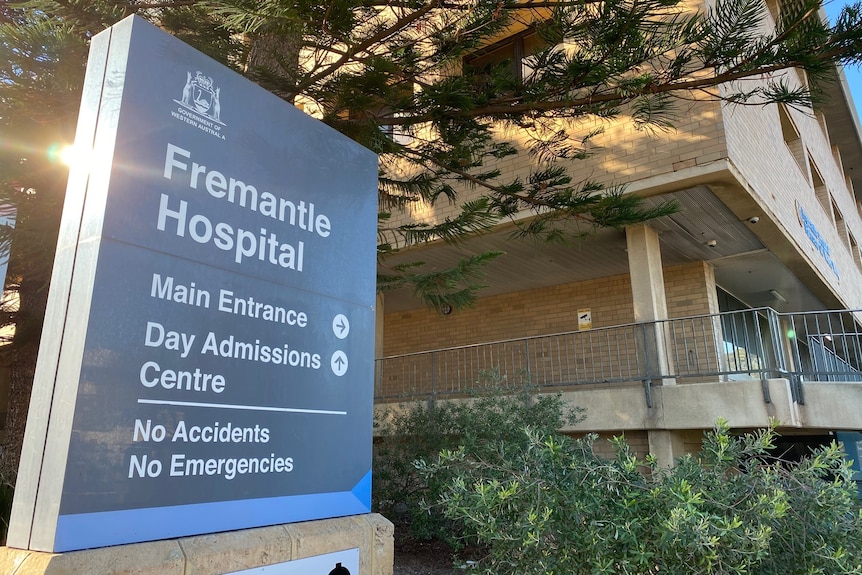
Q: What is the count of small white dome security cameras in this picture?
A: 2